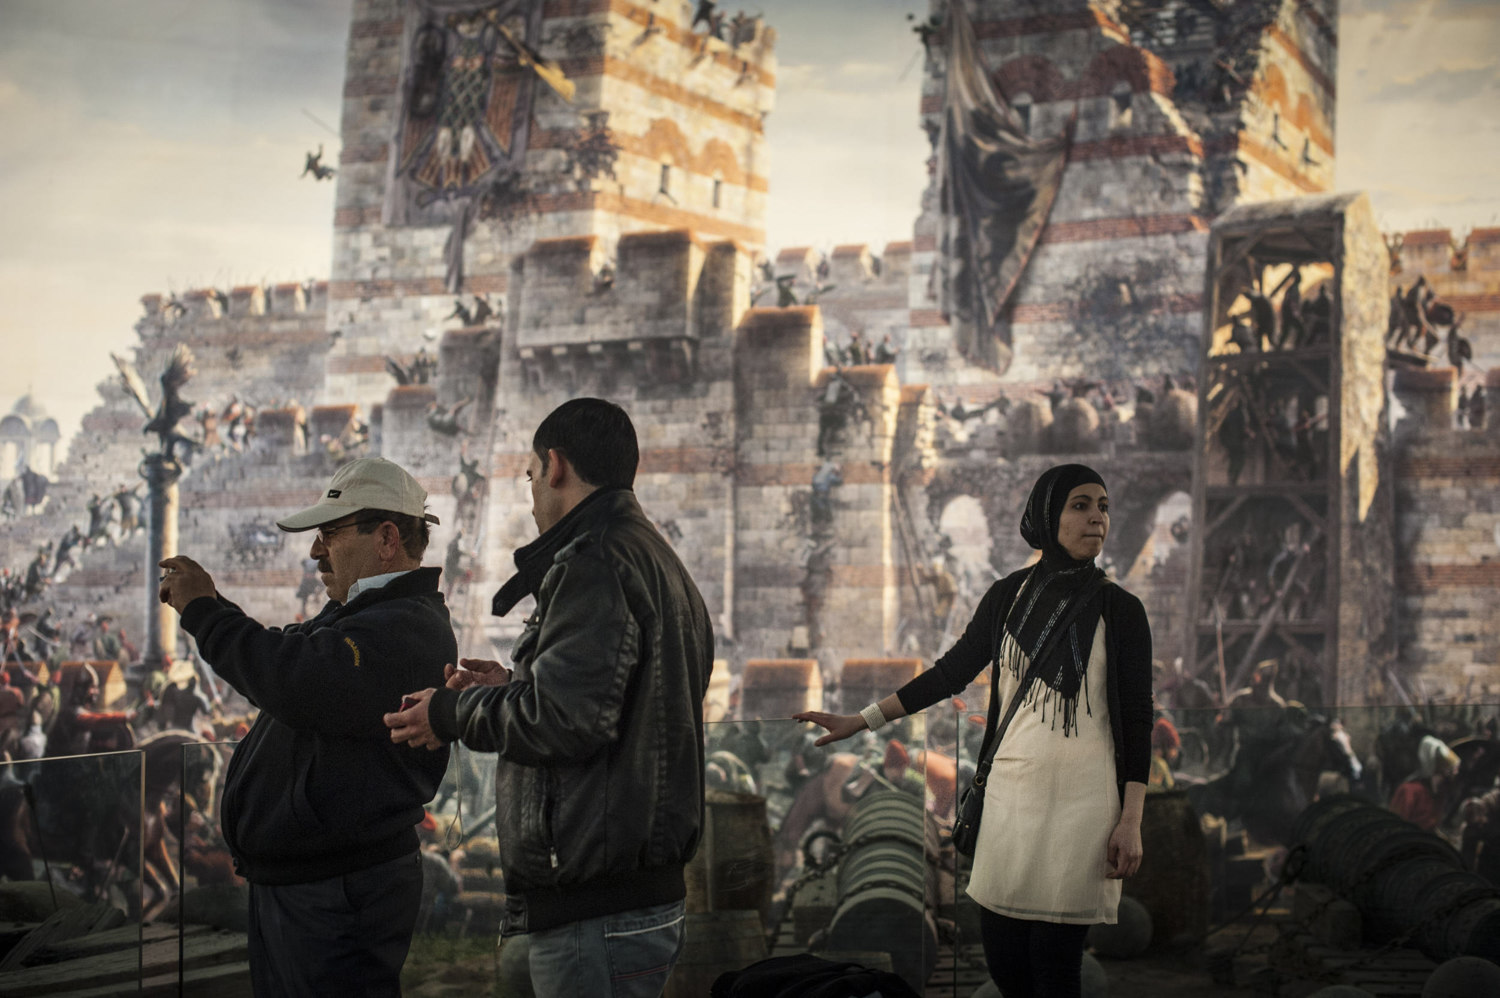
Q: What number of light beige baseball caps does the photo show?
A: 1